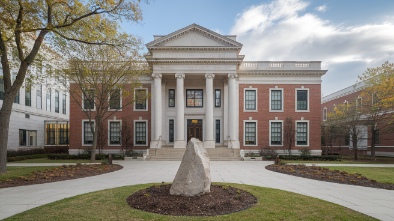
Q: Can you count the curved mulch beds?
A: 3